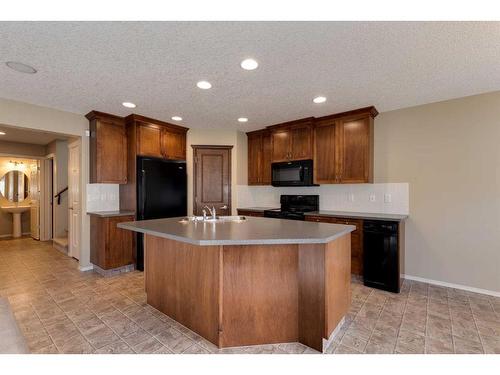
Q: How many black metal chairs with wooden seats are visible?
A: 0